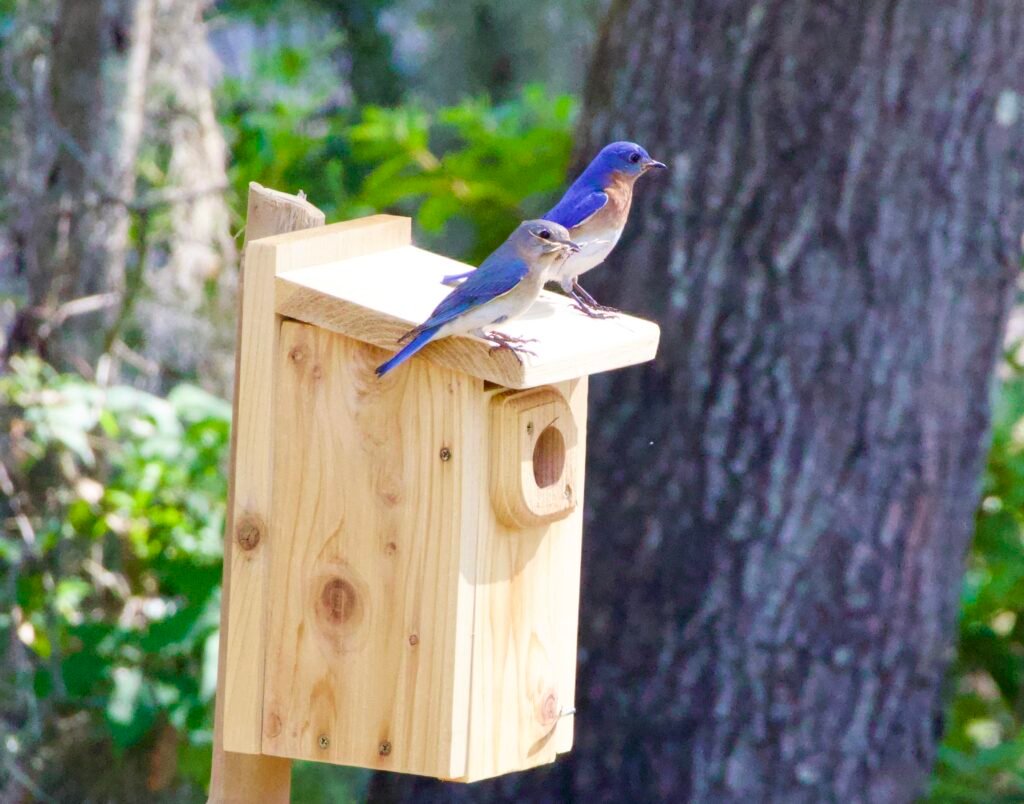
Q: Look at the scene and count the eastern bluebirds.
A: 2